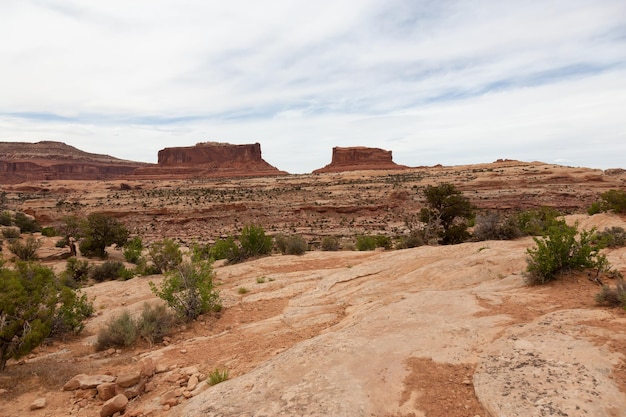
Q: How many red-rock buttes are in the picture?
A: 2